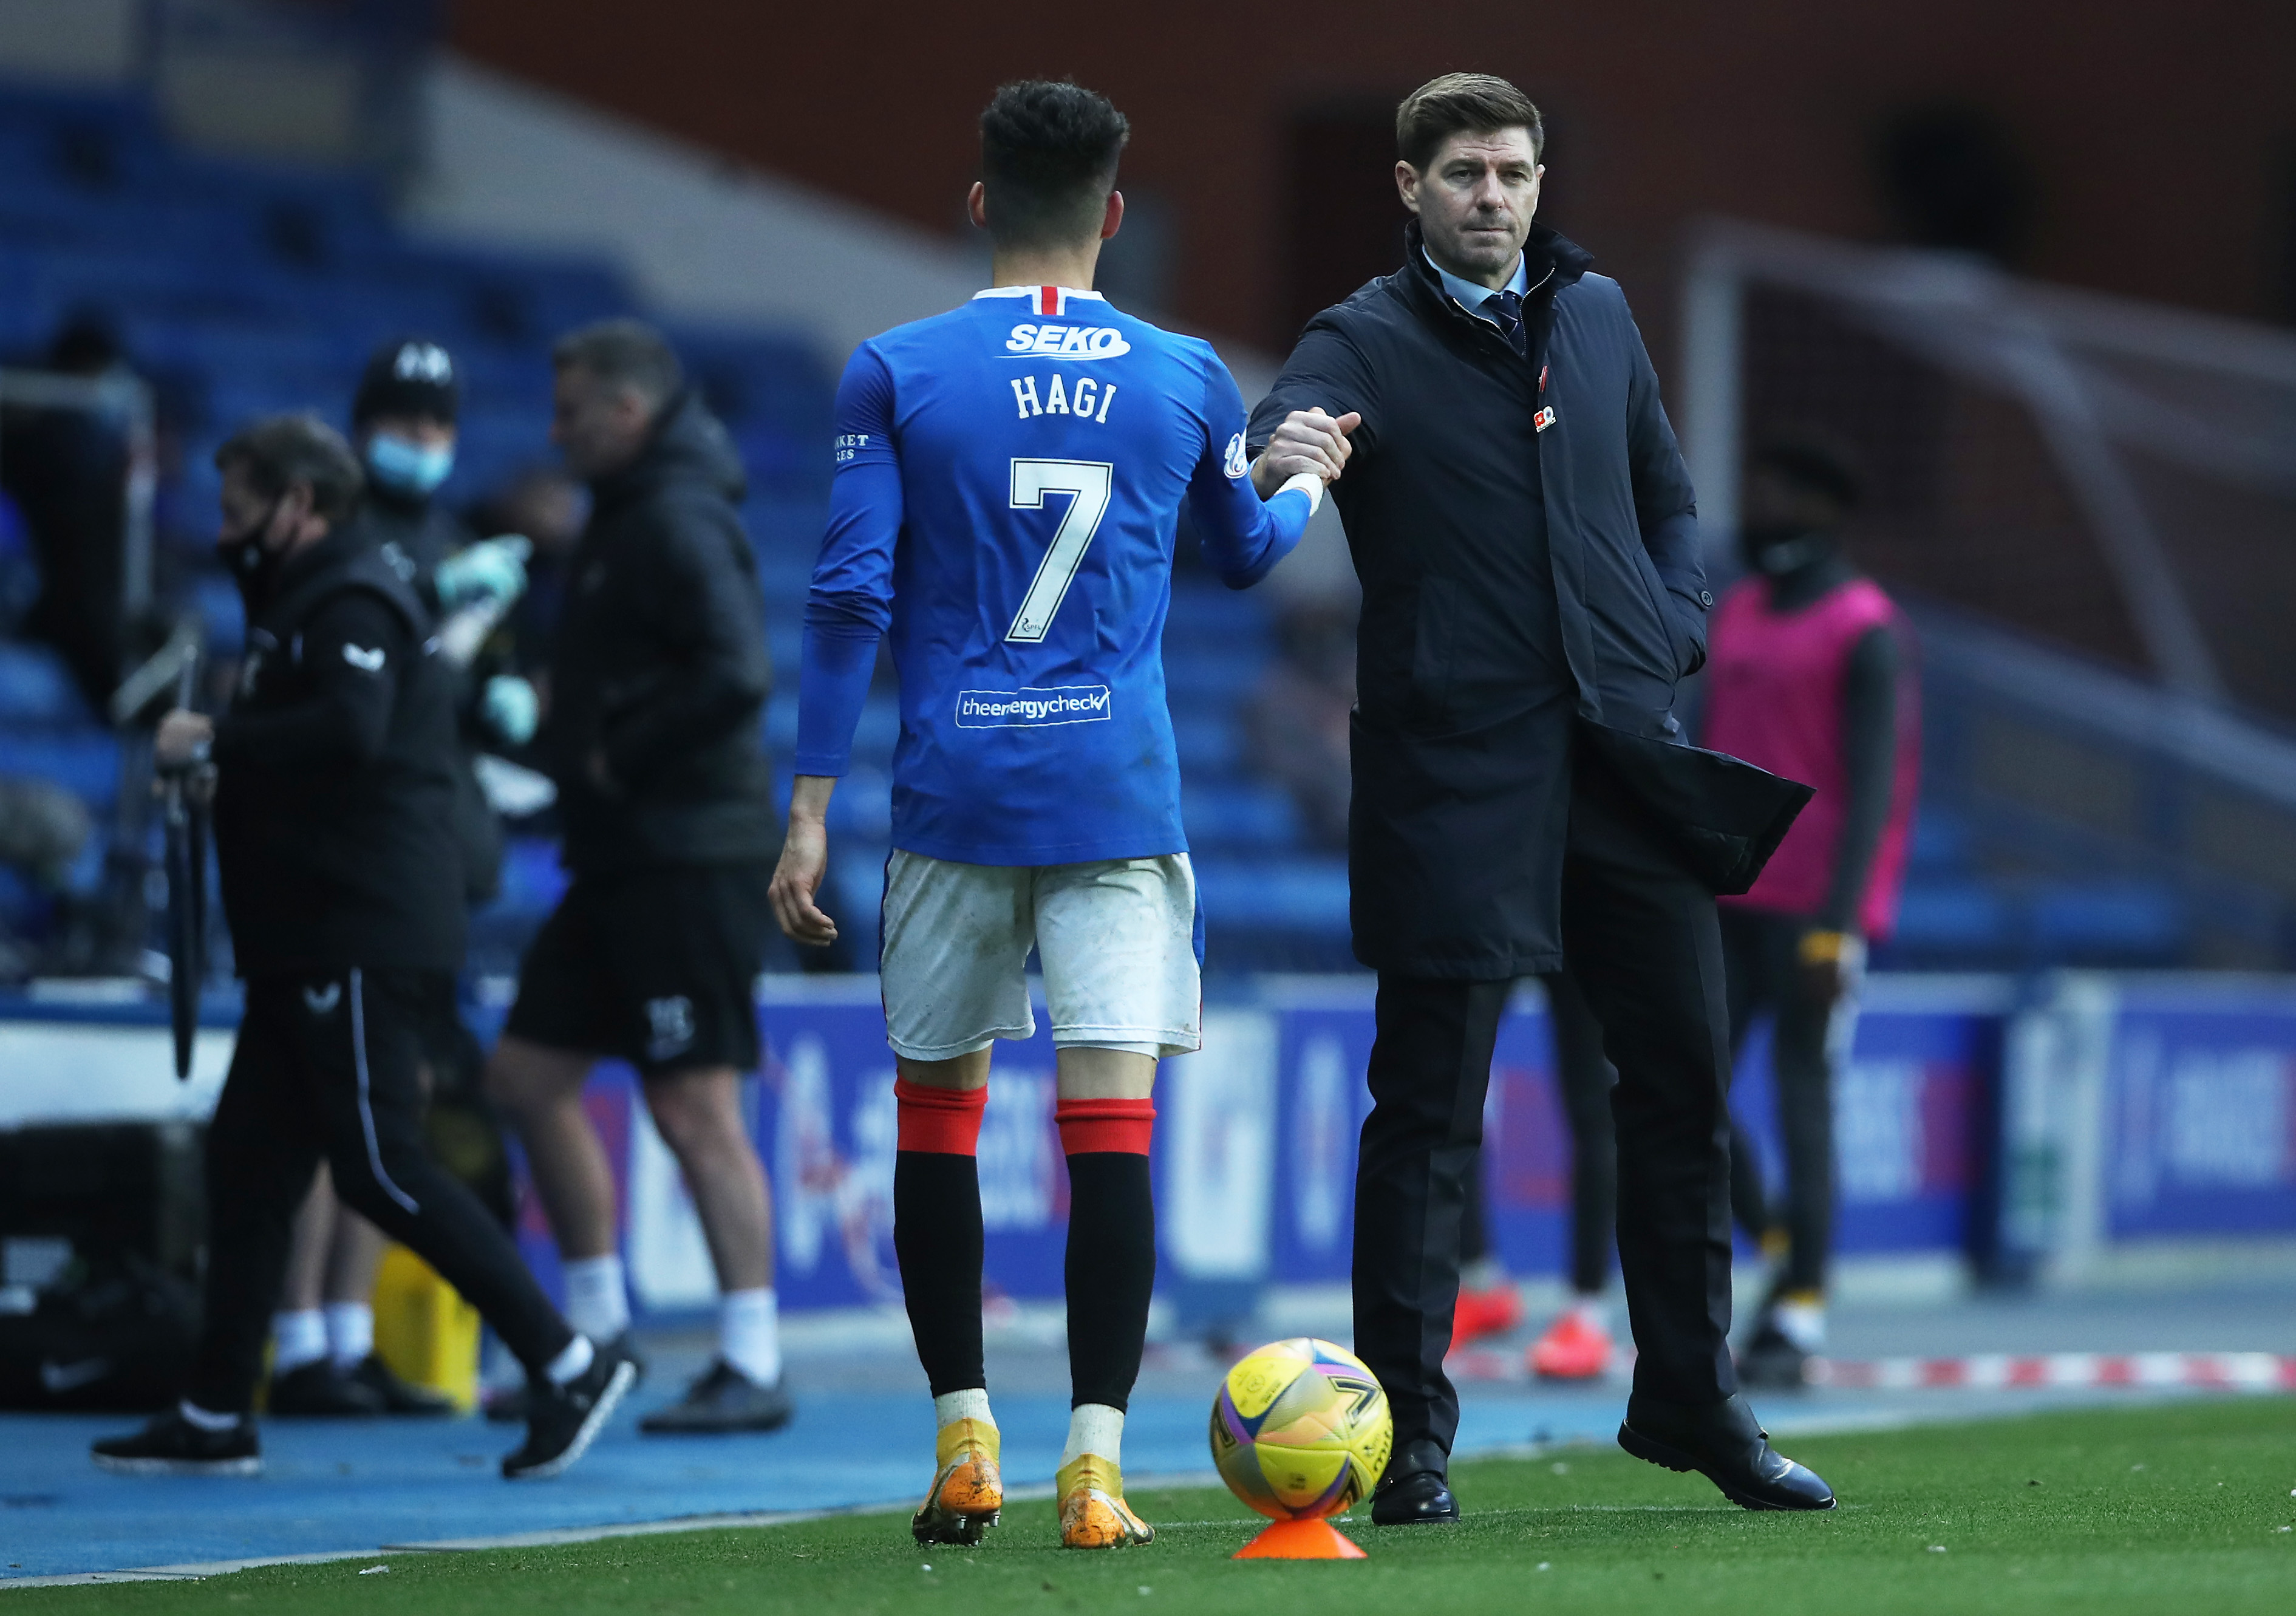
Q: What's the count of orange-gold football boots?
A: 2